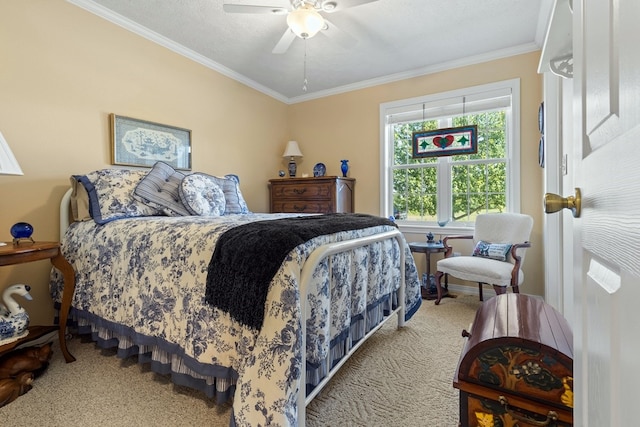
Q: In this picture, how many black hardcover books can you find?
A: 0